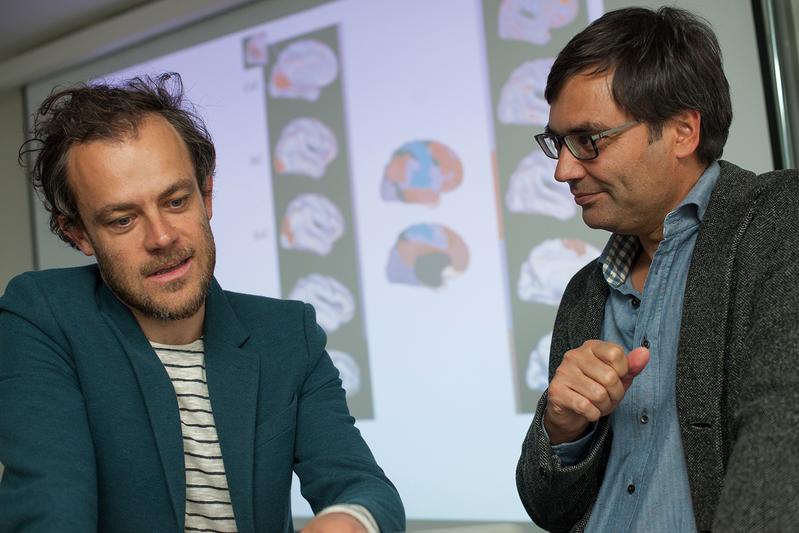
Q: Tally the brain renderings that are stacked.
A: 12